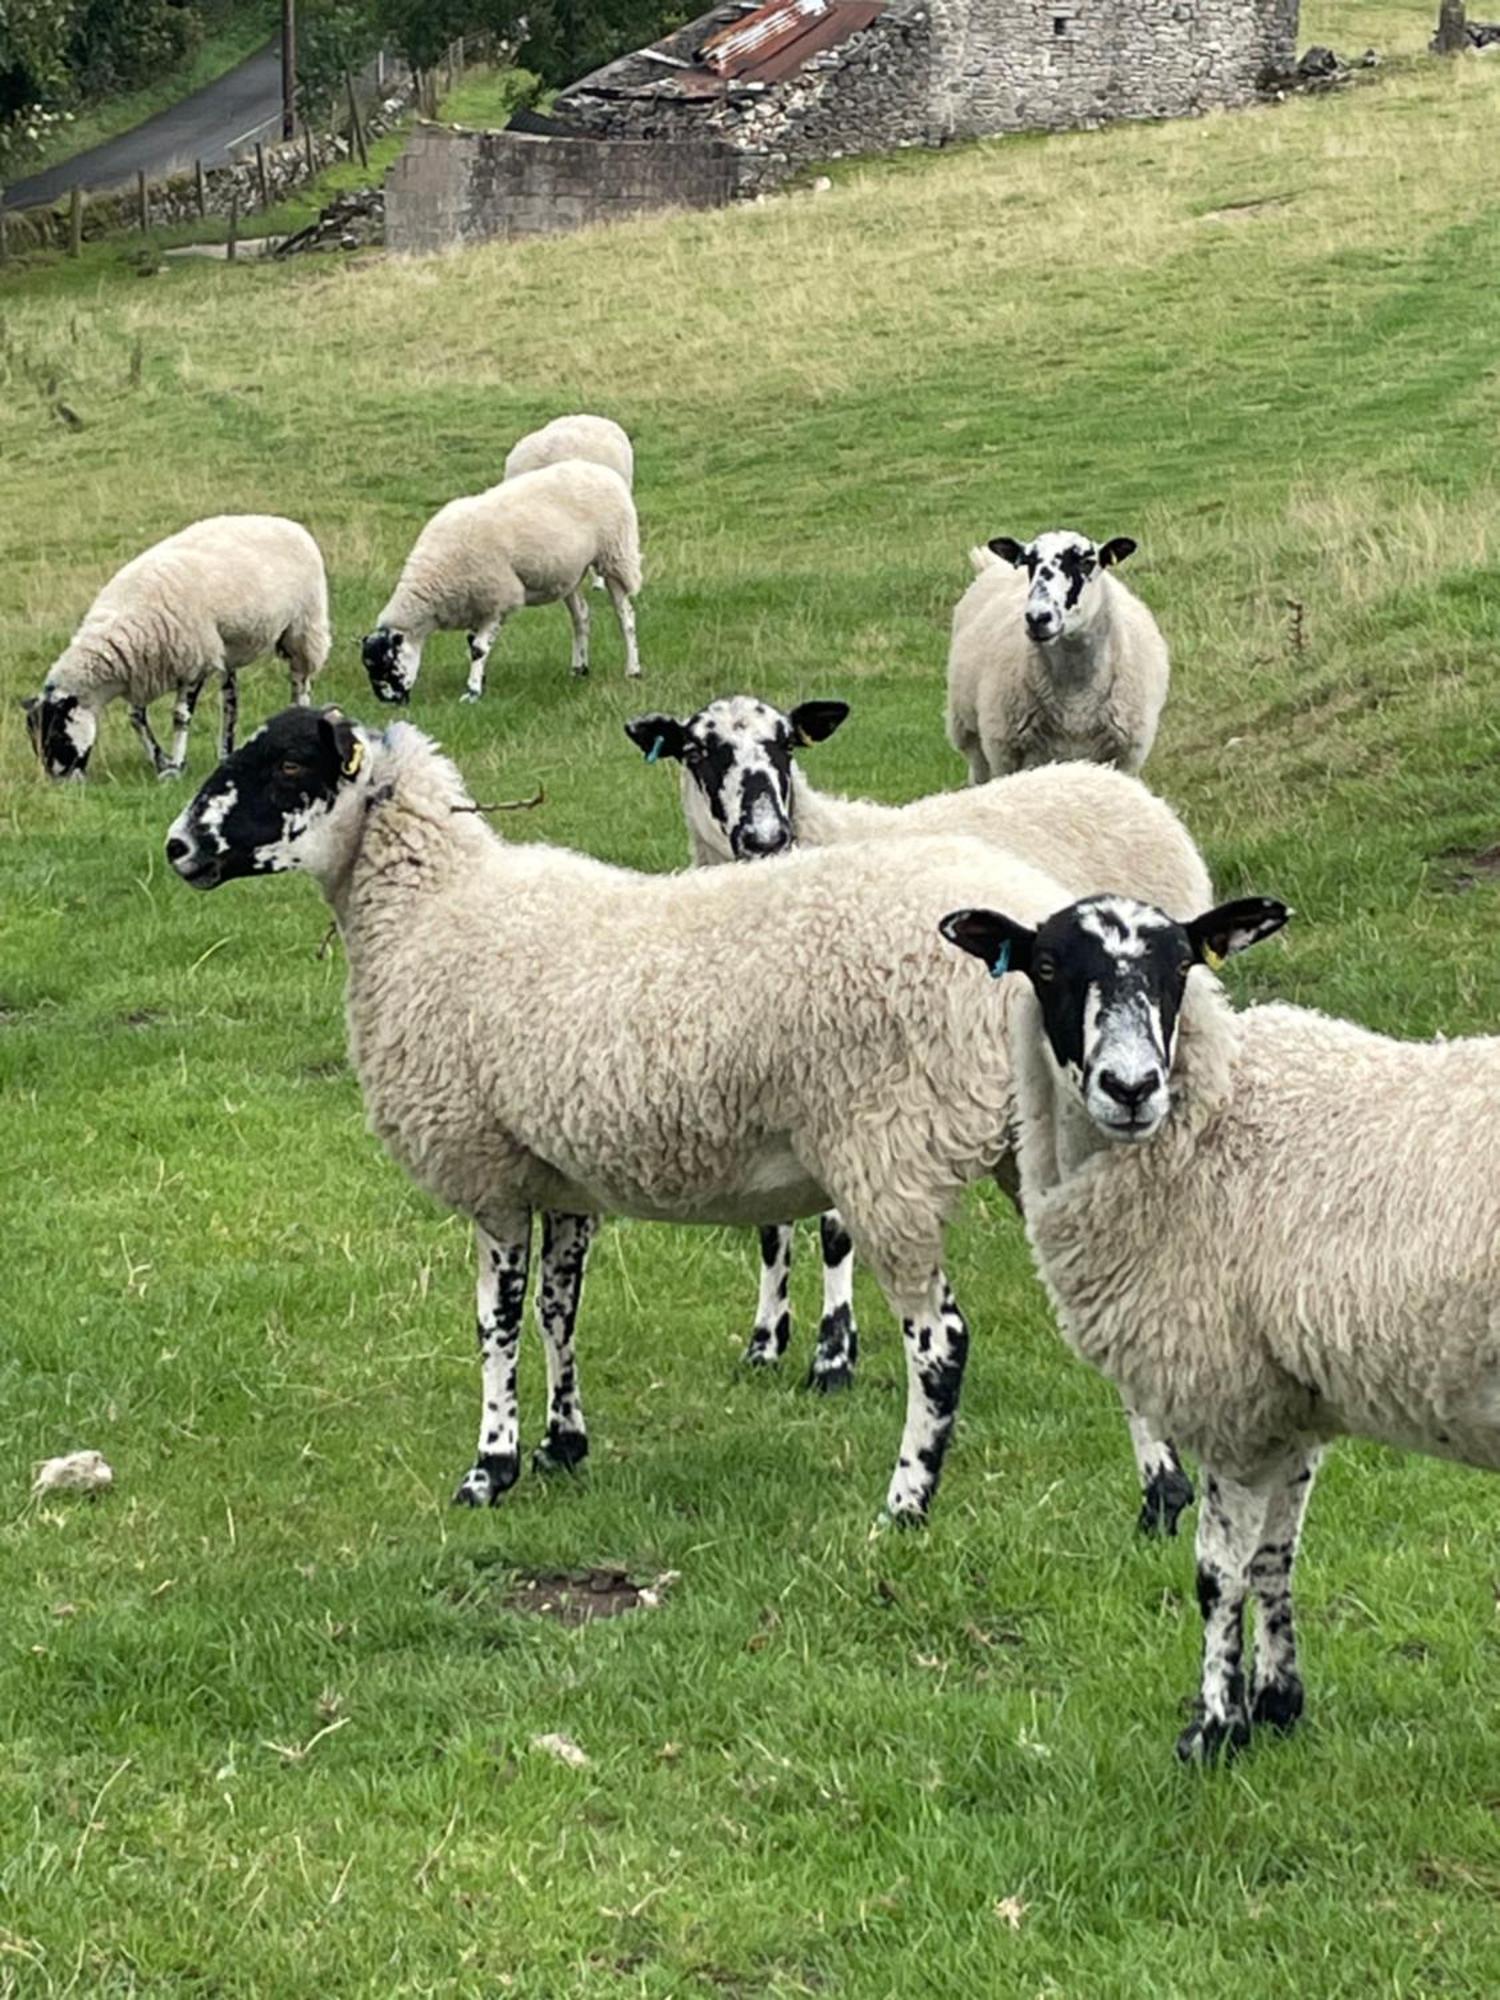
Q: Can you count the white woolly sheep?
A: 7